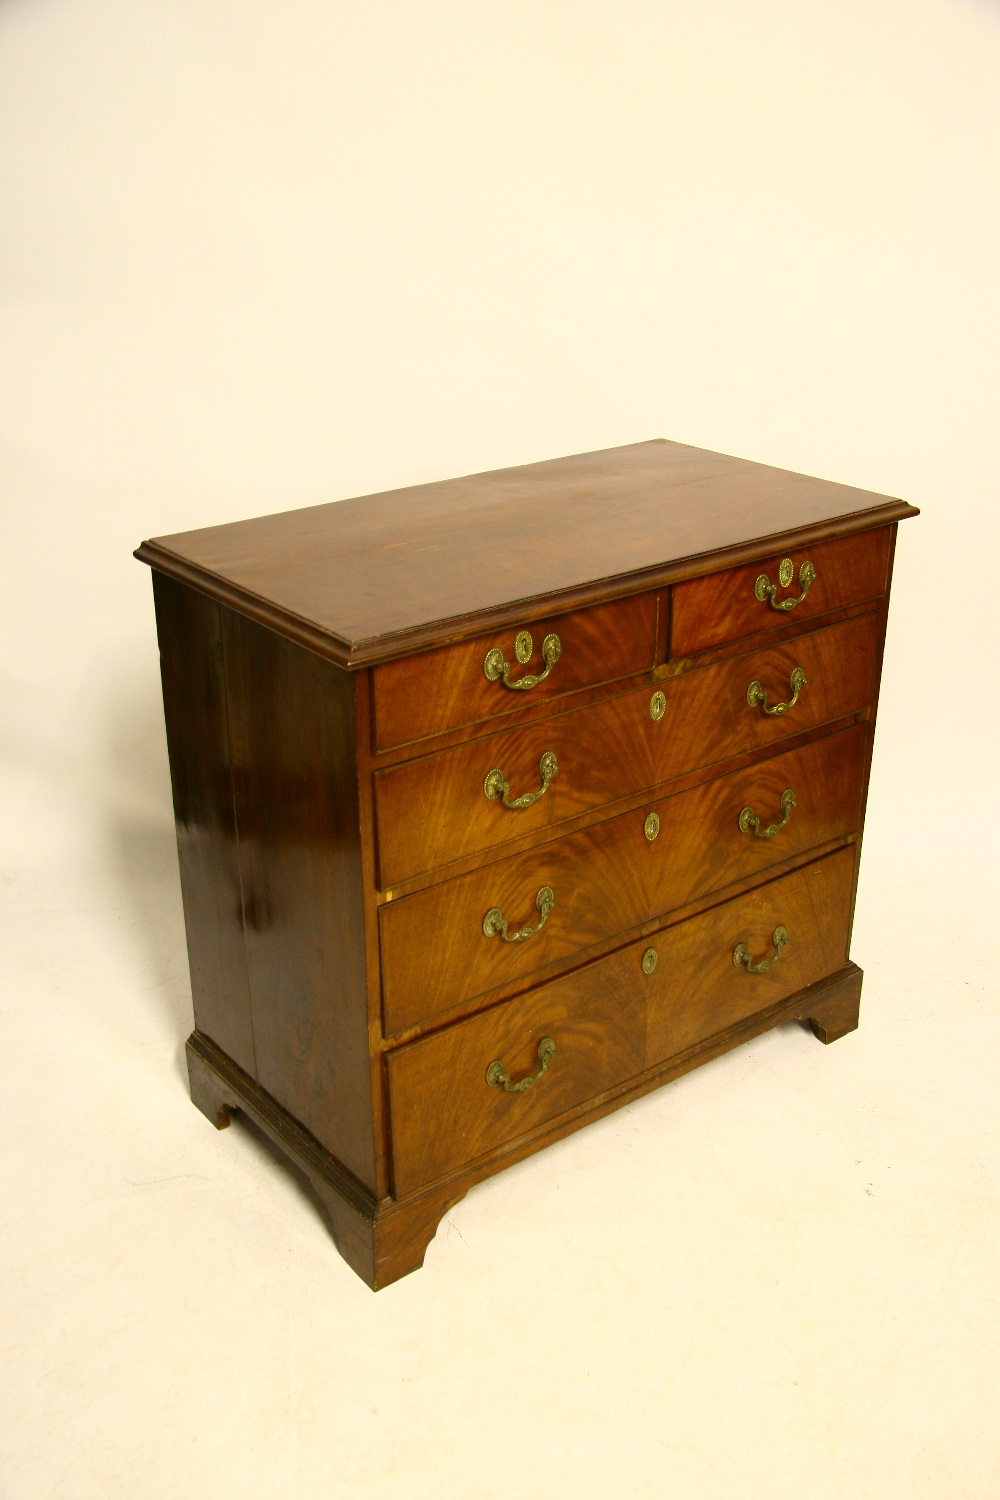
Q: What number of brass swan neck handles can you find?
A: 8